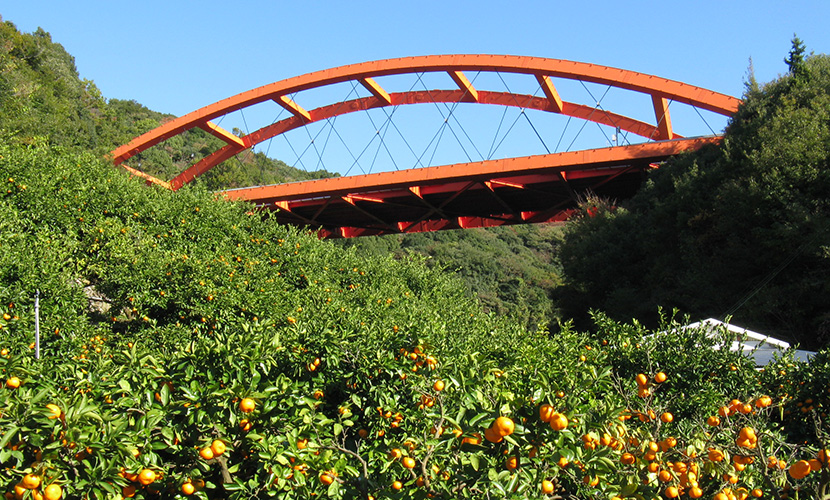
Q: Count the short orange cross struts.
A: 7